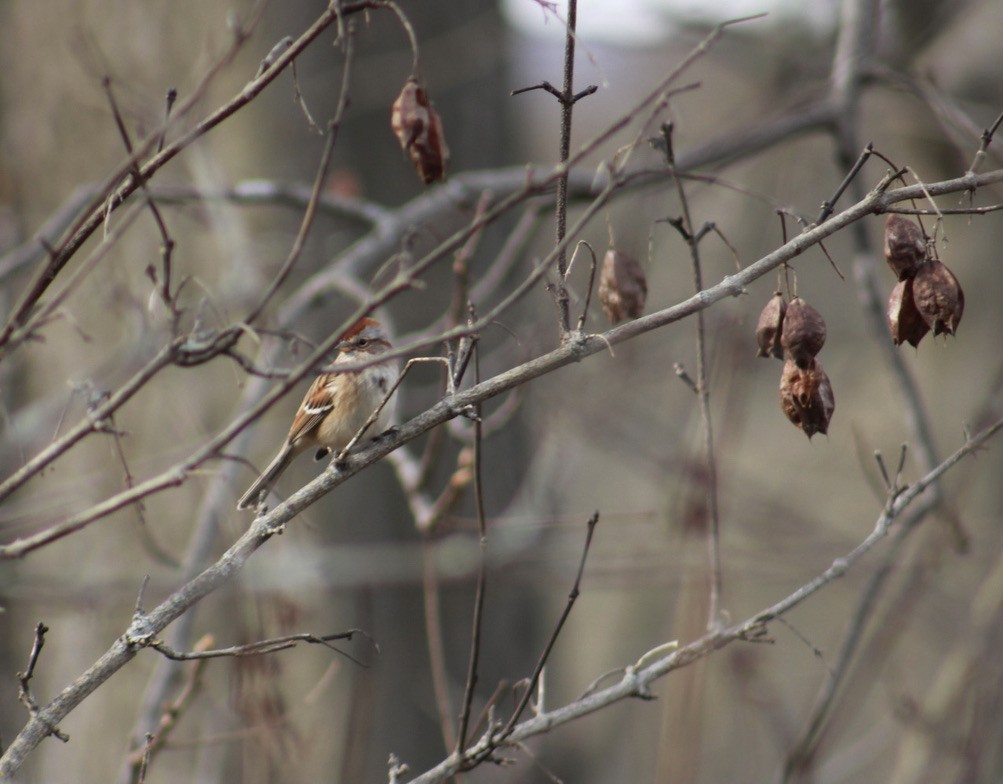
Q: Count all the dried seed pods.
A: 8